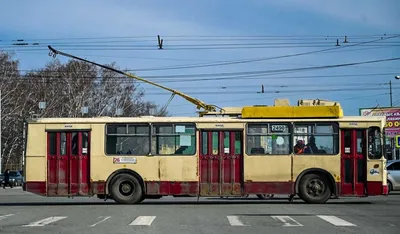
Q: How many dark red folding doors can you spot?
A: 3